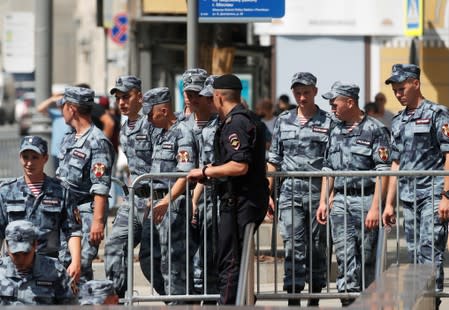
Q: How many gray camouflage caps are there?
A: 11